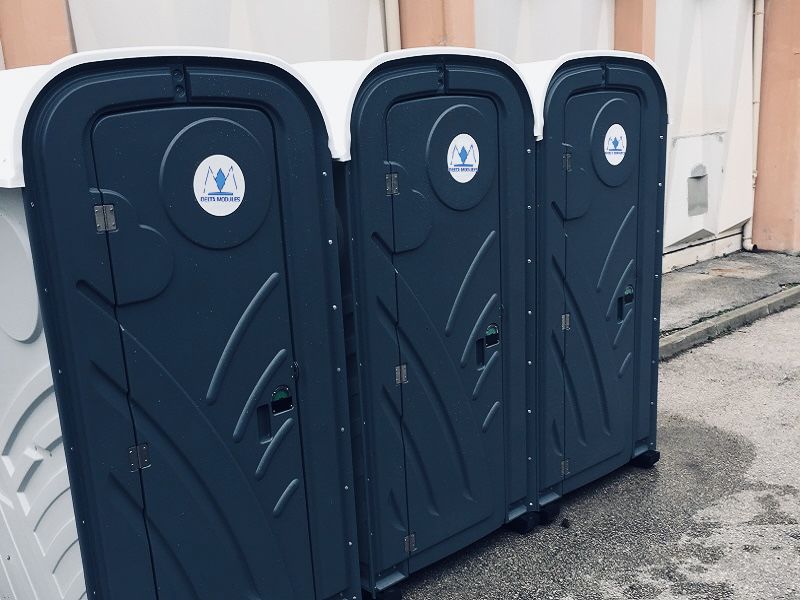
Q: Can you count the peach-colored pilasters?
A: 4